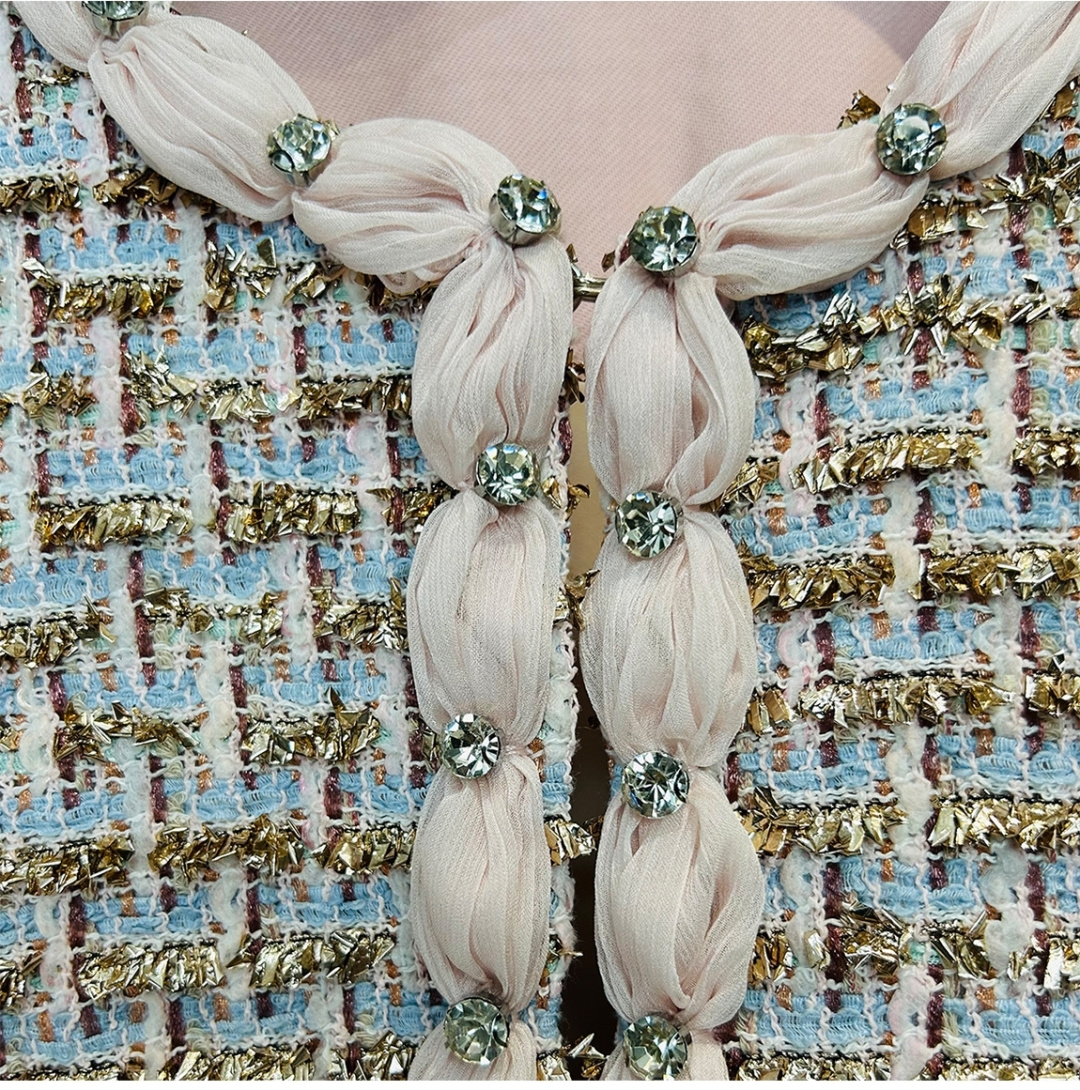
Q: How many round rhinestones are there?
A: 11